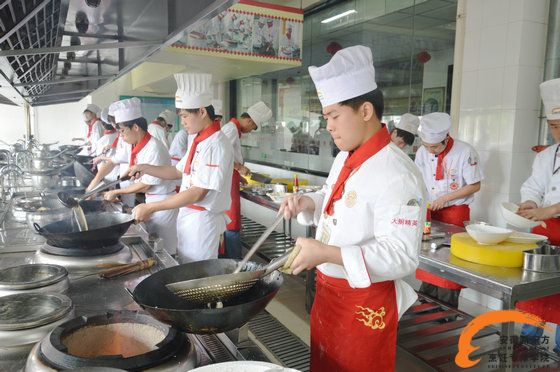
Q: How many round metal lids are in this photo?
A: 2